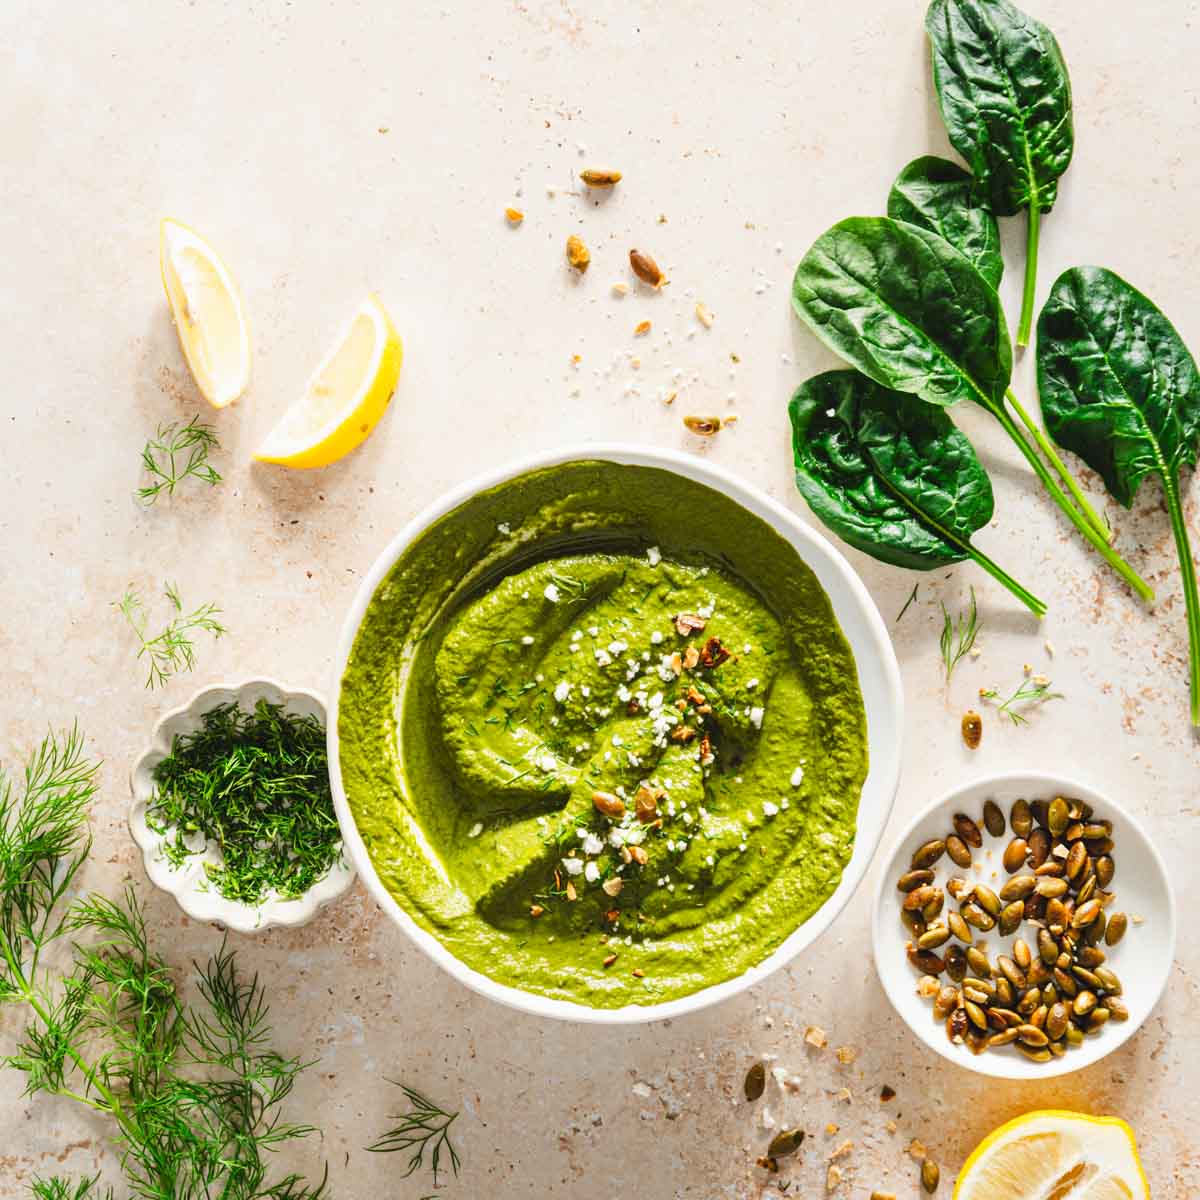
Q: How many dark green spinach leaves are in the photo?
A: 5